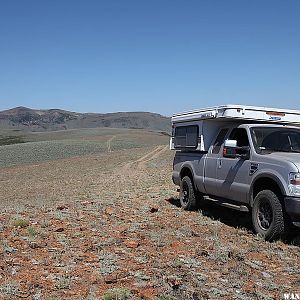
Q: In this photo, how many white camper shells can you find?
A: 1